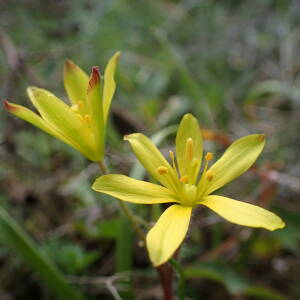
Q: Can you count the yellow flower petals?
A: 11